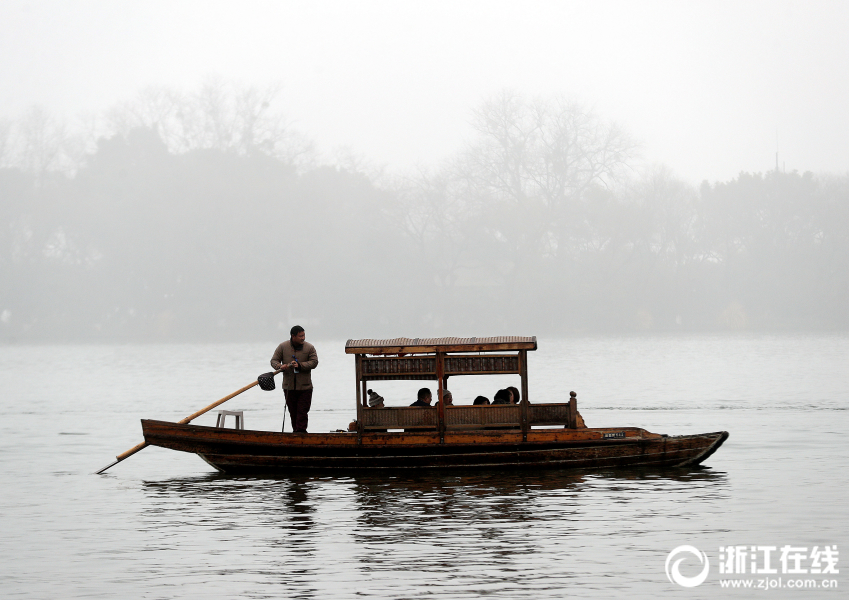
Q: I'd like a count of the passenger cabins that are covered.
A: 1